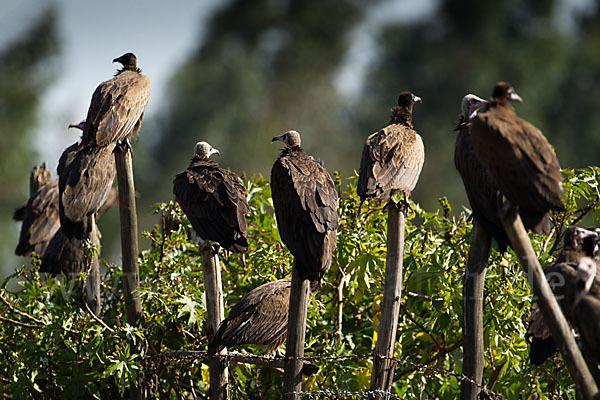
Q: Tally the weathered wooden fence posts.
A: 7